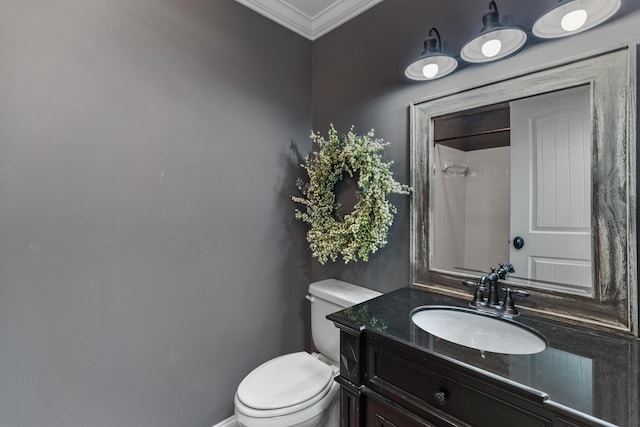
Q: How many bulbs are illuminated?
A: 3